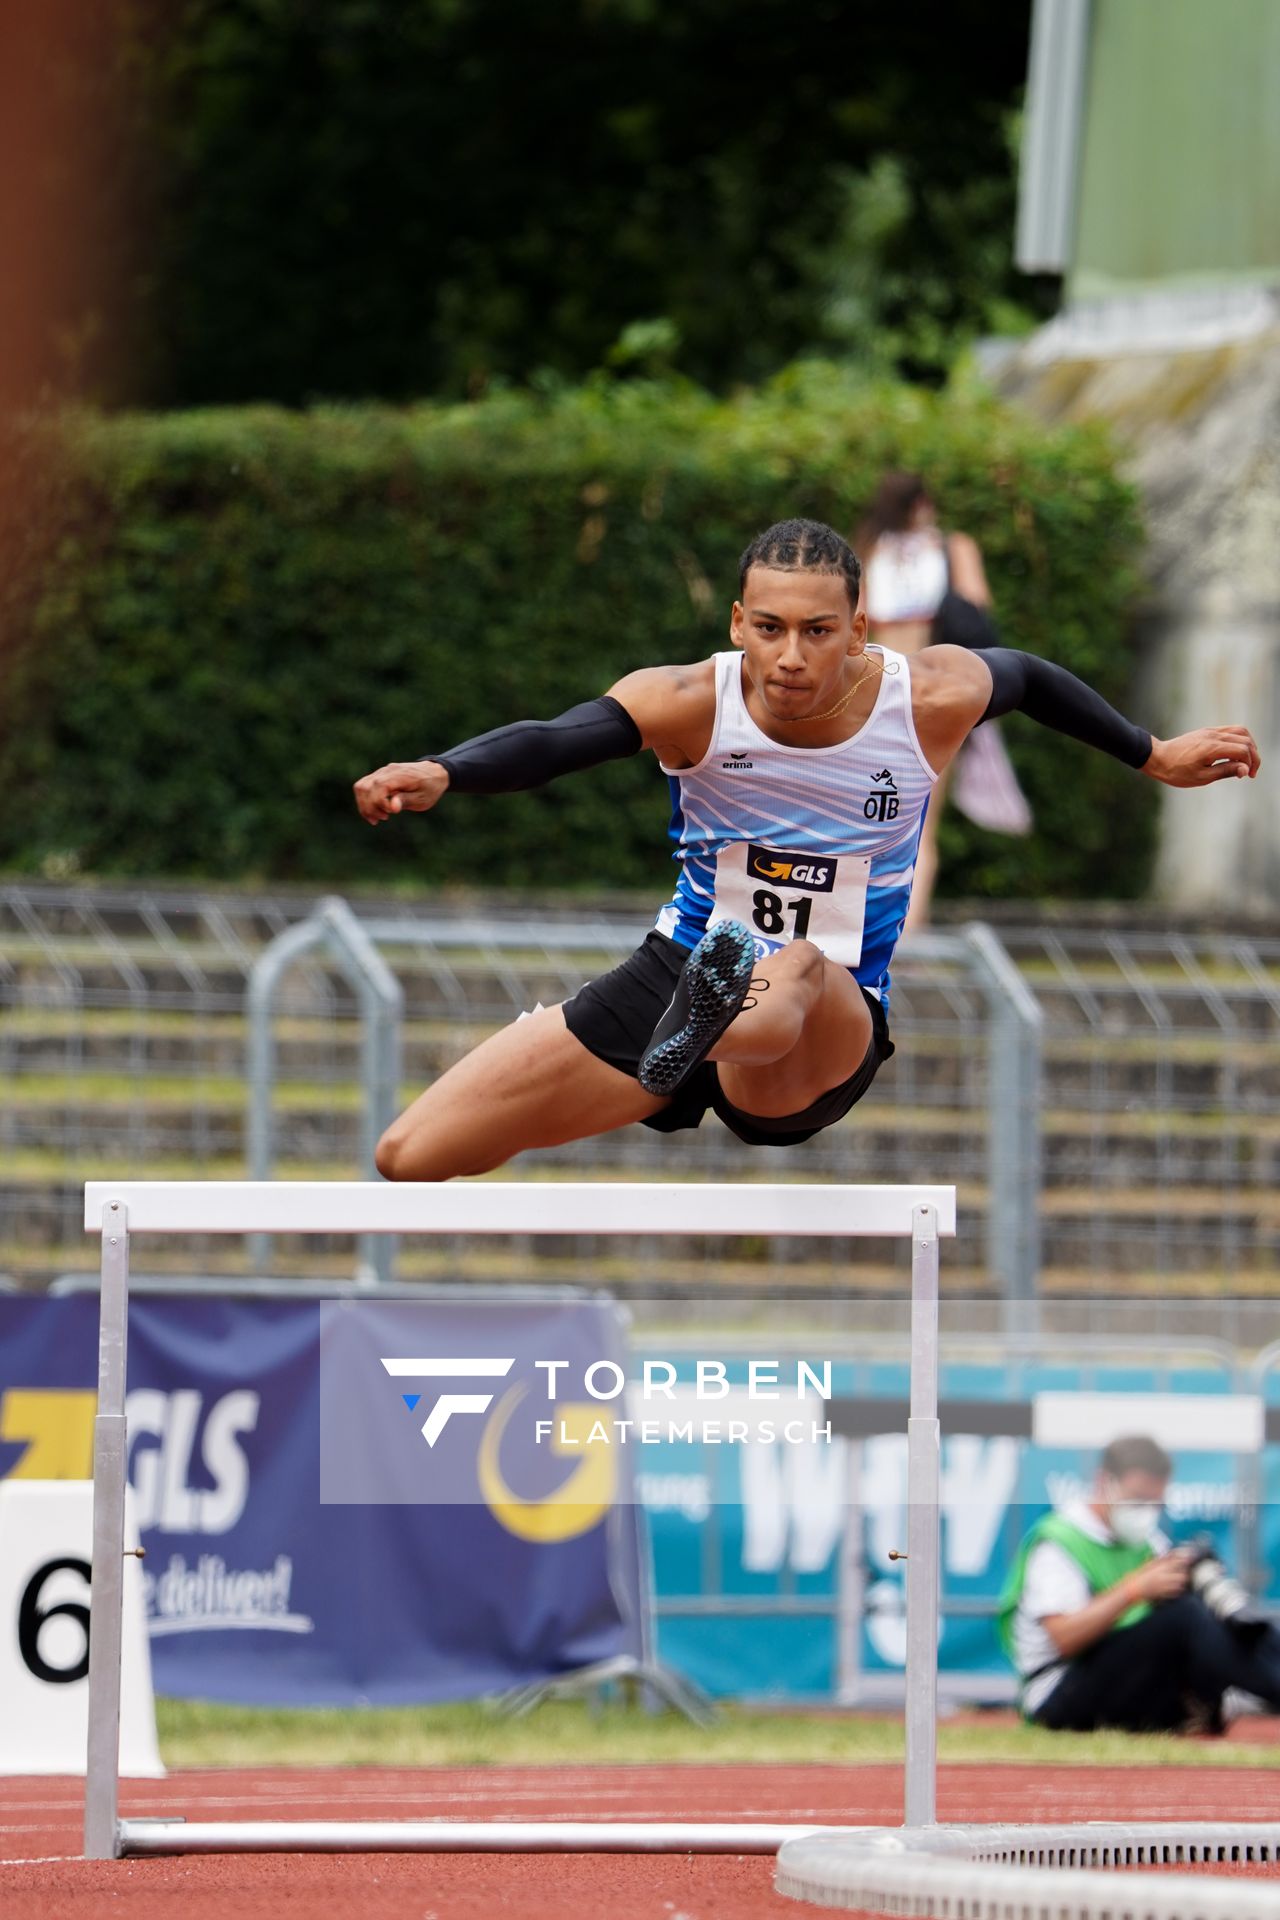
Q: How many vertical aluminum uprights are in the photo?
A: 2